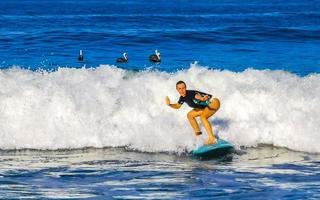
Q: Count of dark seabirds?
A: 3